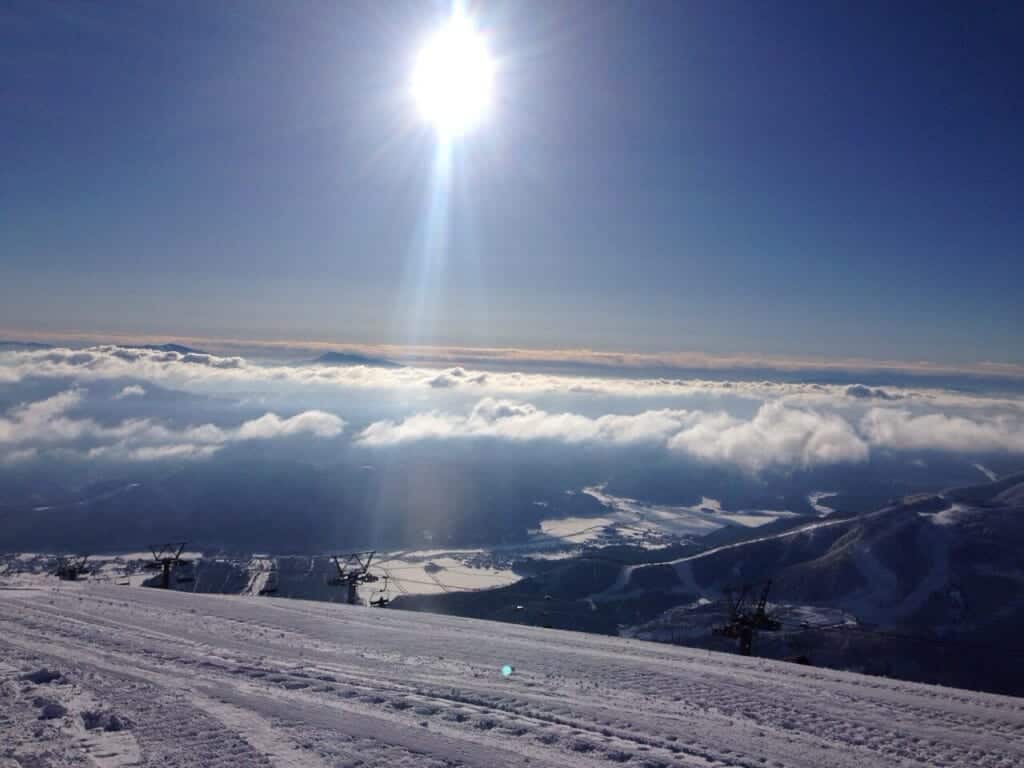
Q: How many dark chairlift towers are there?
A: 4